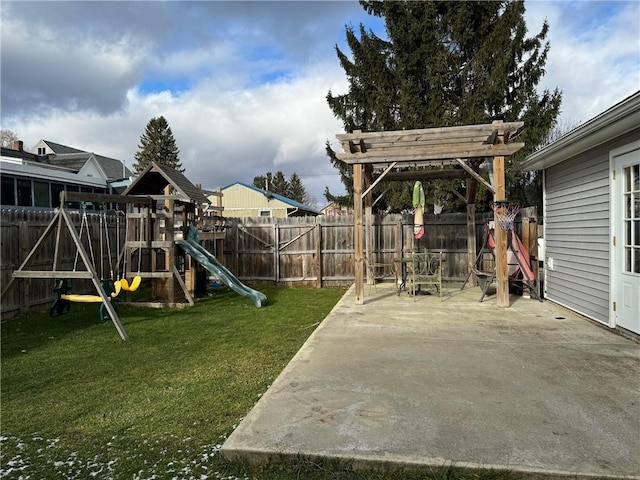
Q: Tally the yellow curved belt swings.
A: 2